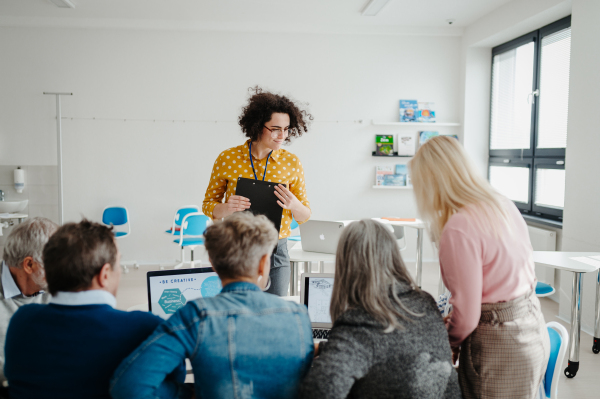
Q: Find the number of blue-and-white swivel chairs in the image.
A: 6